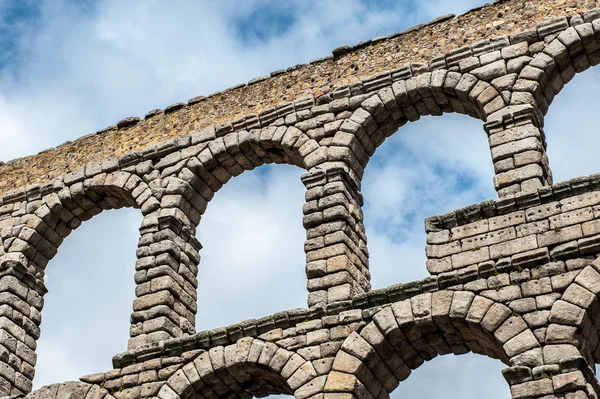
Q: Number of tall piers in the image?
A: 4